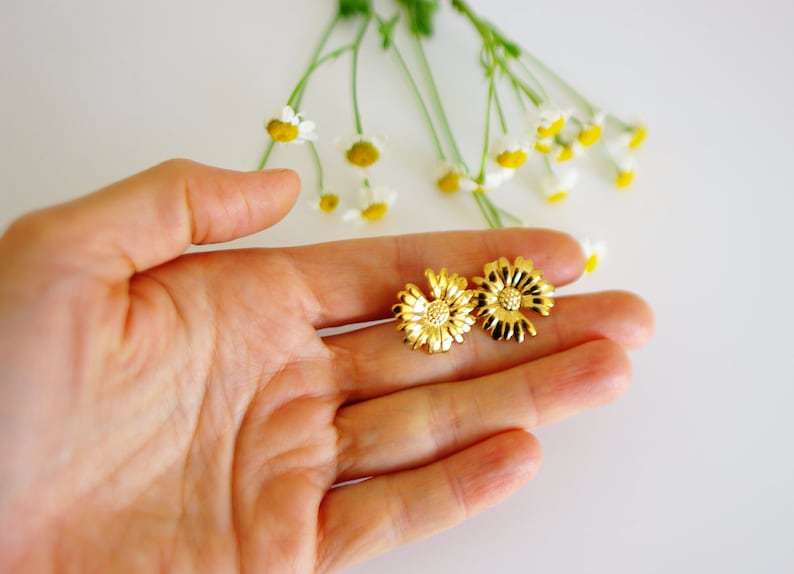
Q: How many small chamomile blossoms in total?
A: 15